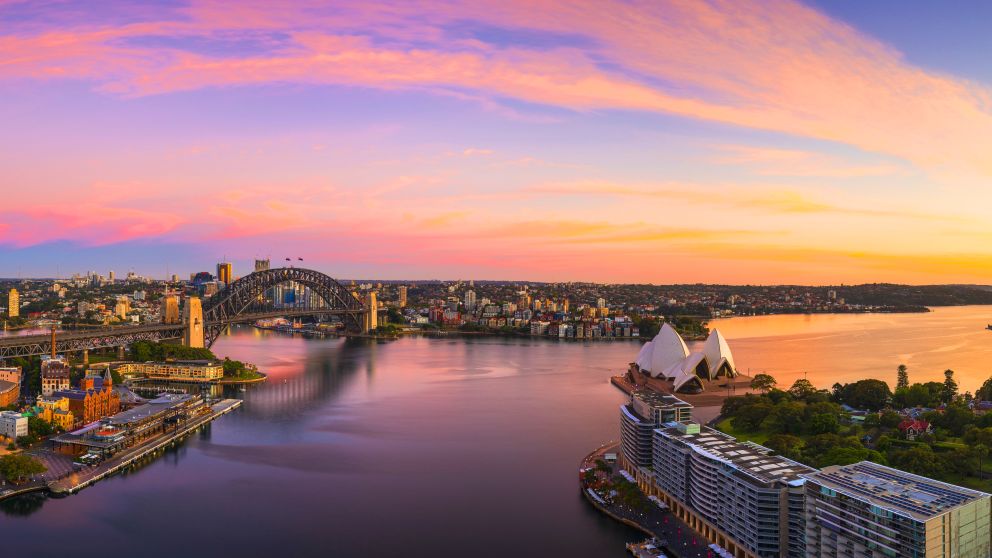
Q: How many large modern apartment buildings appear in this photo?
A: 3